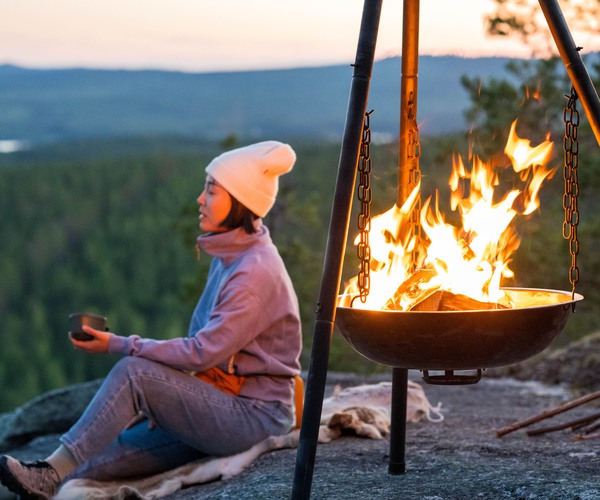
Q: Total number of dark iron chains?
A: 3